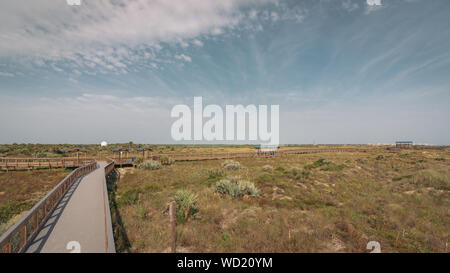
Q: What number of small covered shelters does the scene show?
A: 5